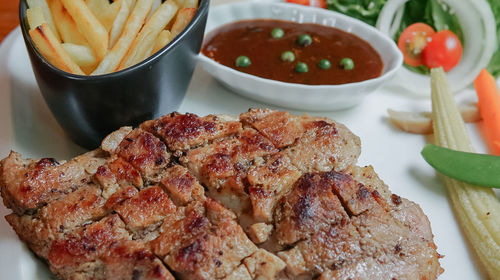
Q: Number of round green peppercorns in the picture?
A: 7